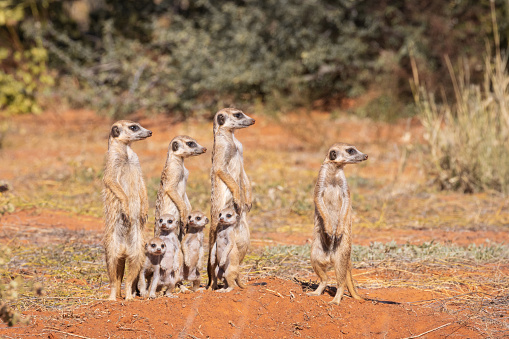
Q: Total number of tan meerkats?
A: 8